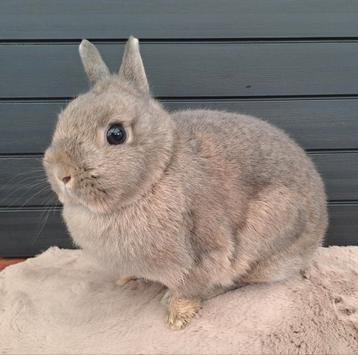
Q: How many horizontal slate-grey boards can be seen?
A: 5